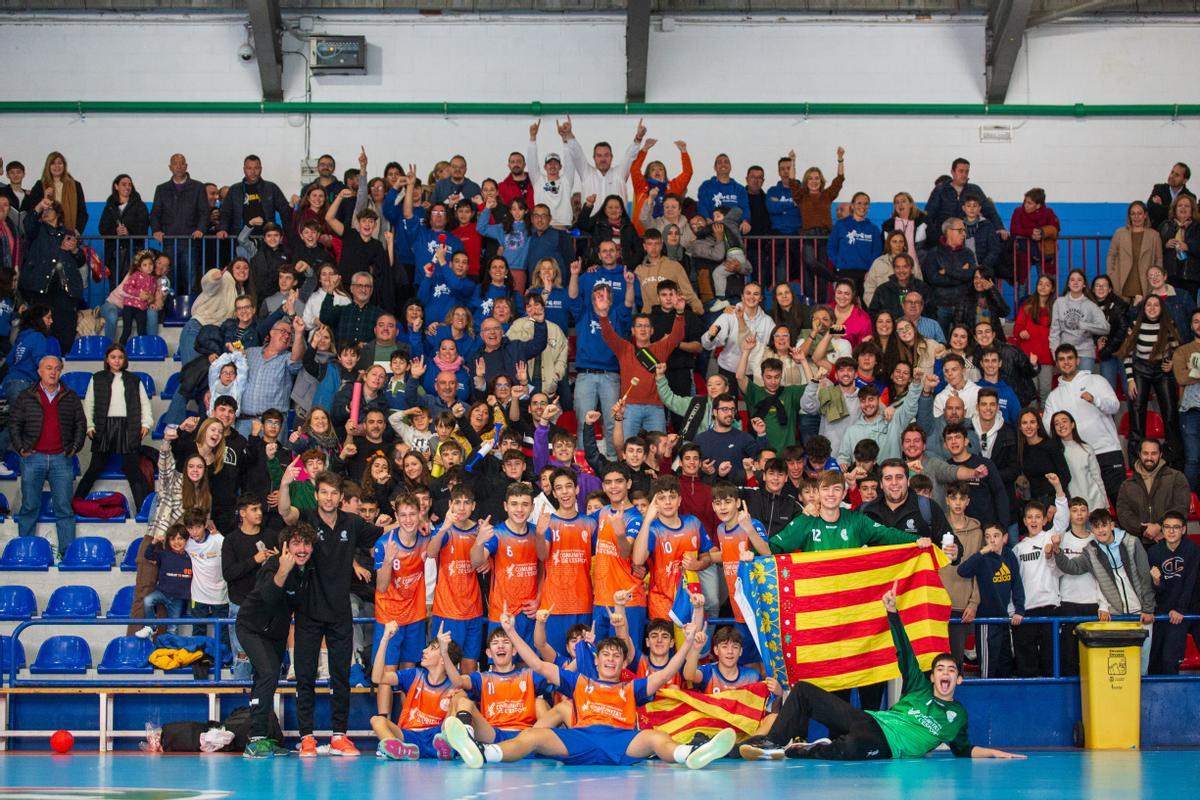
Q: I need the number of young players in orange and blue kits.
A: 13